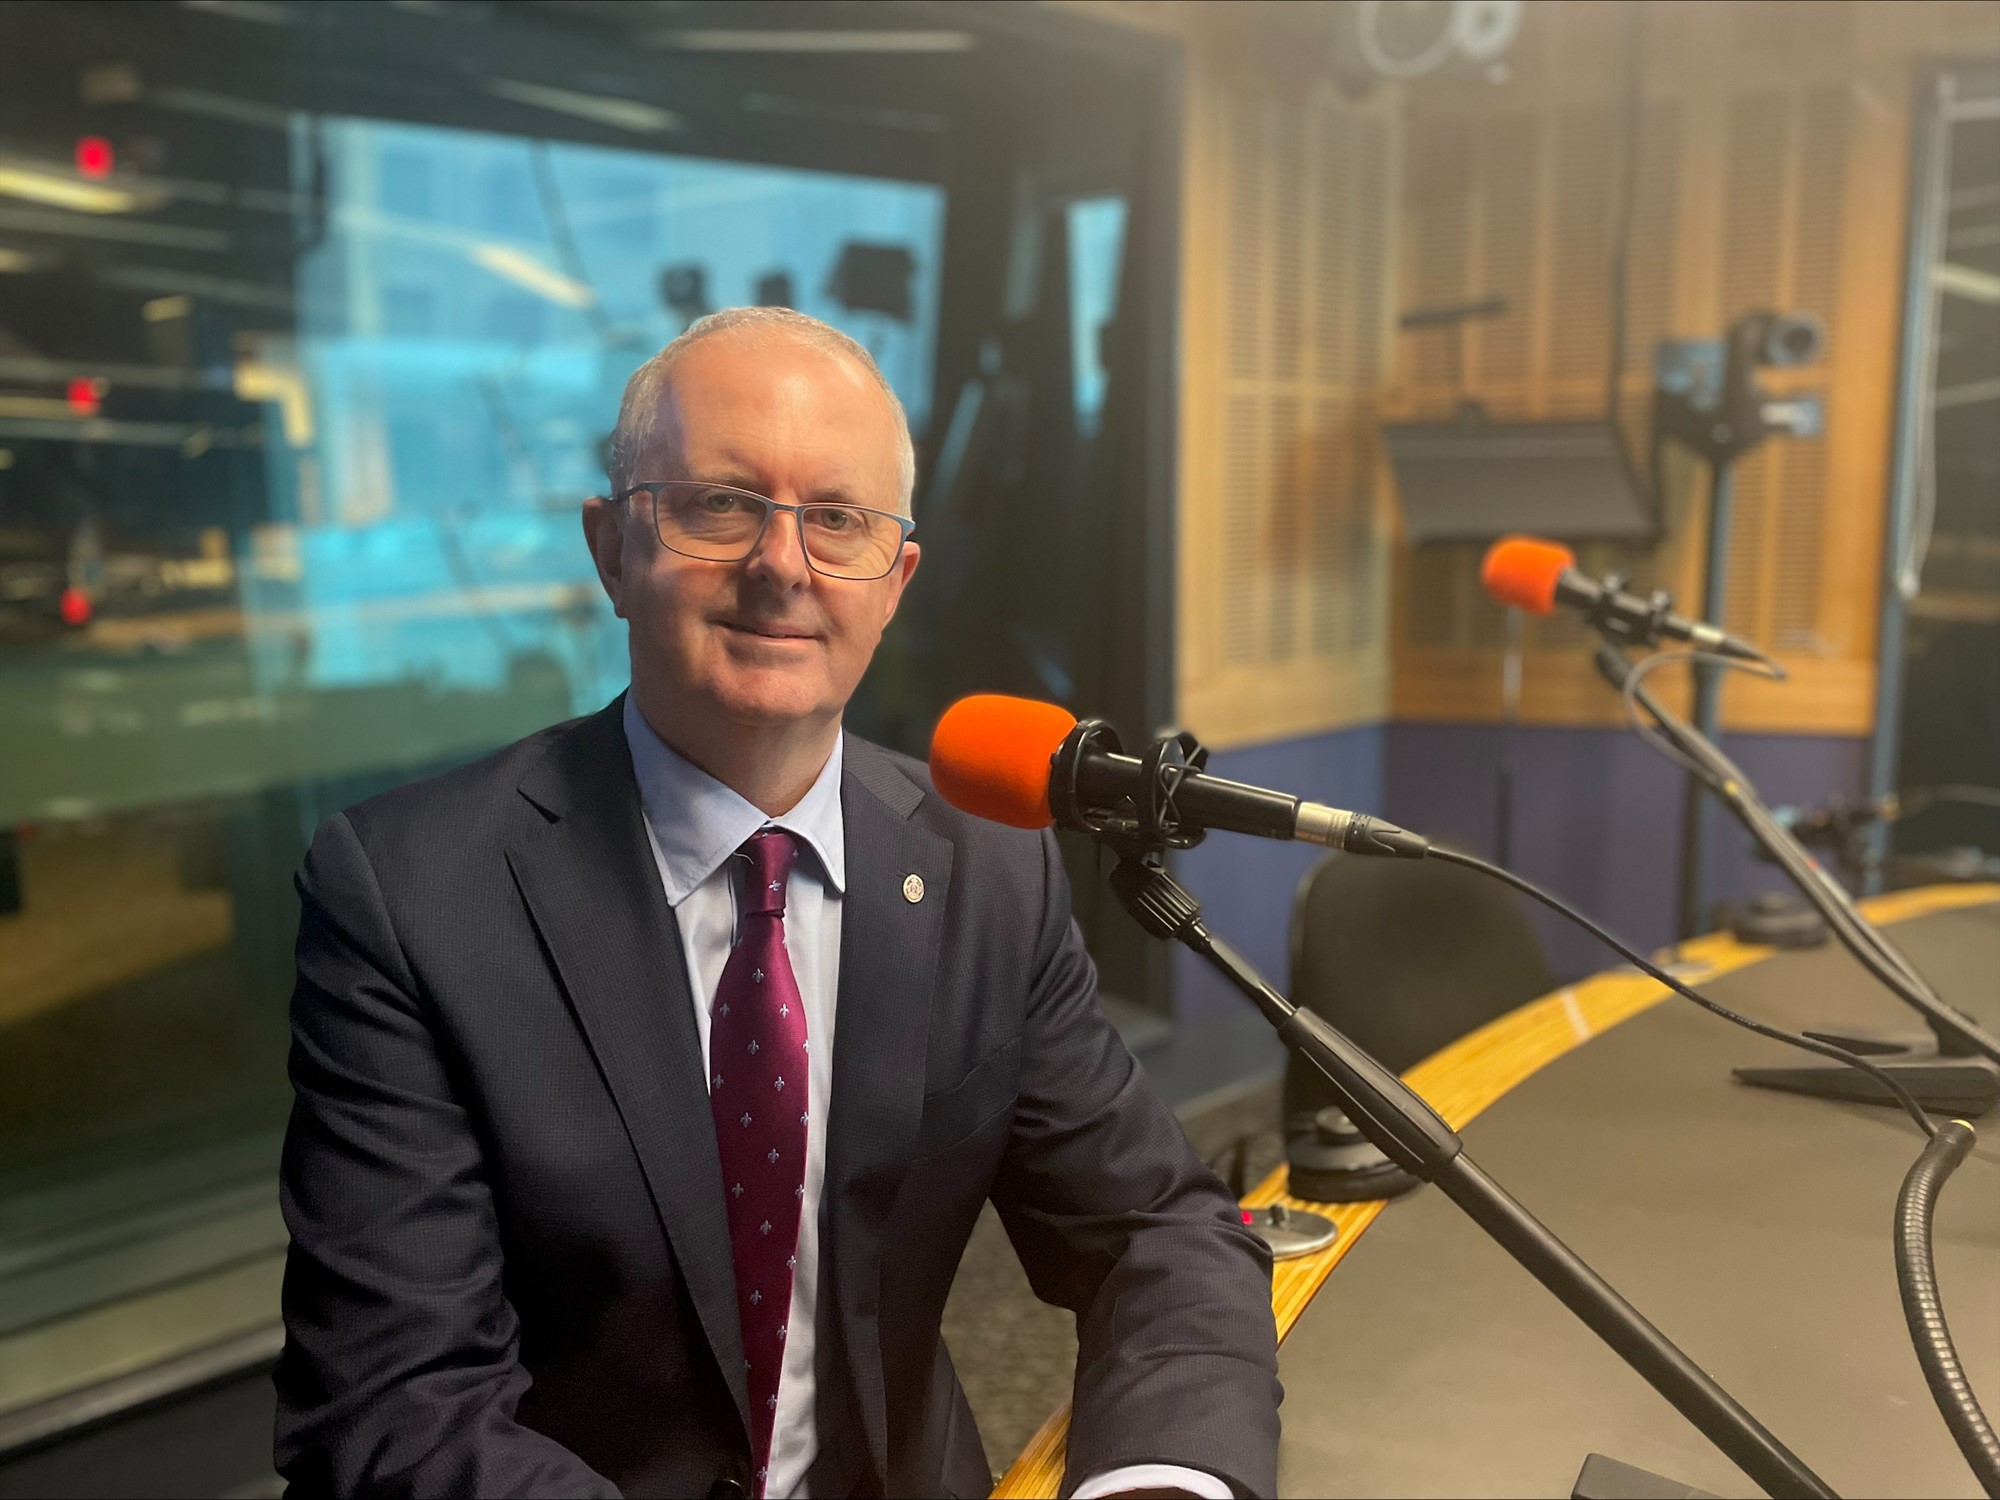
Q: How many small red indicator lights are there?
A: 4